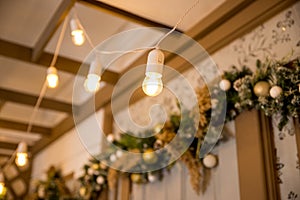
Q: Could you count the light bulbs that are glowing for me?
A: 6